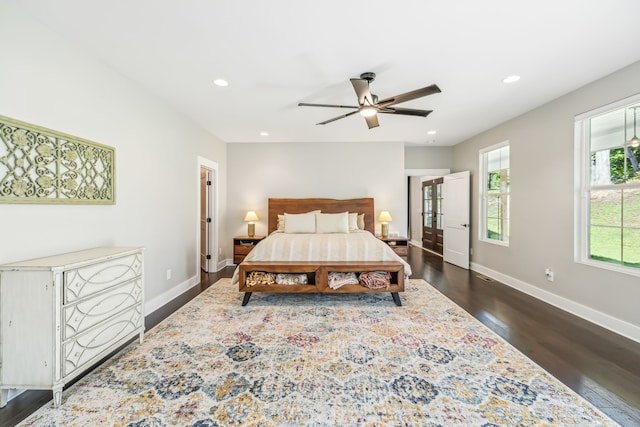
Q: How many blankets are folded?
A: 4